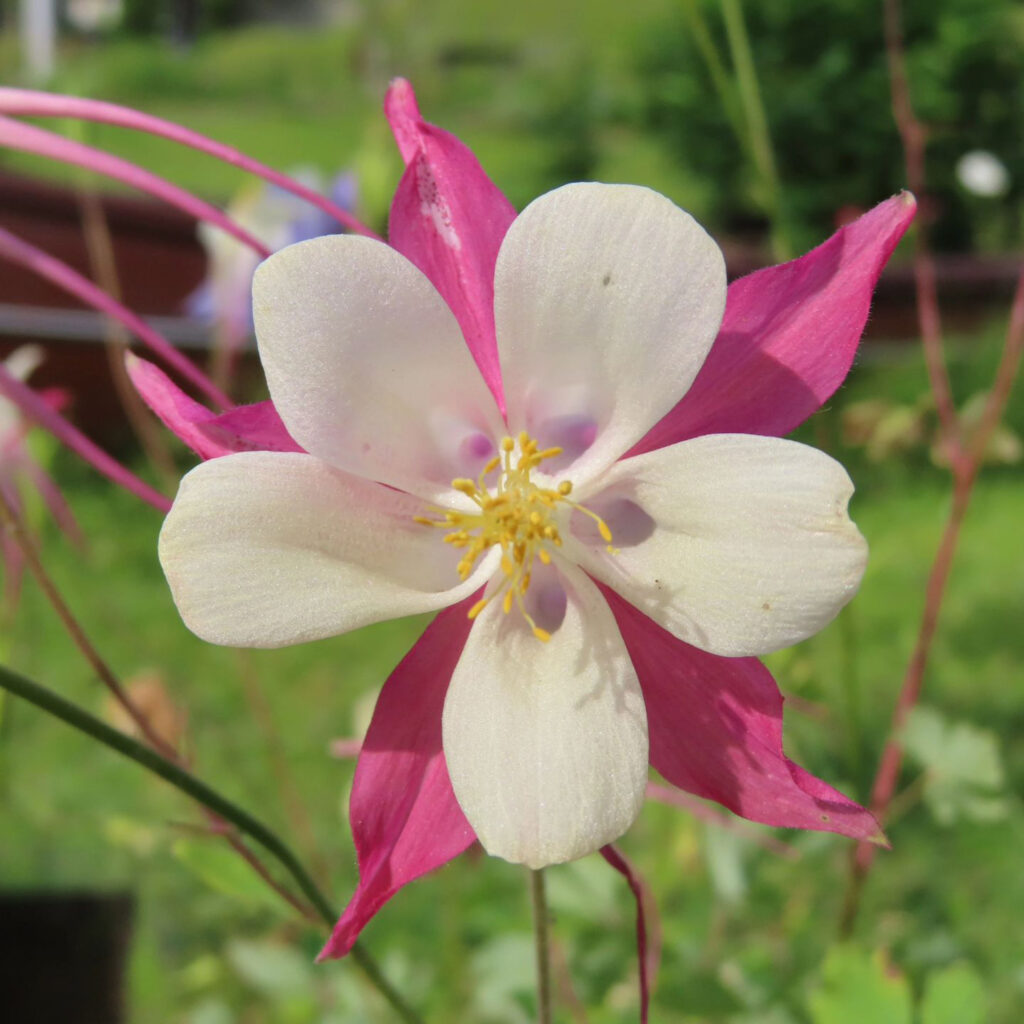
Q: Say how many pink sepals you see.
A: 5